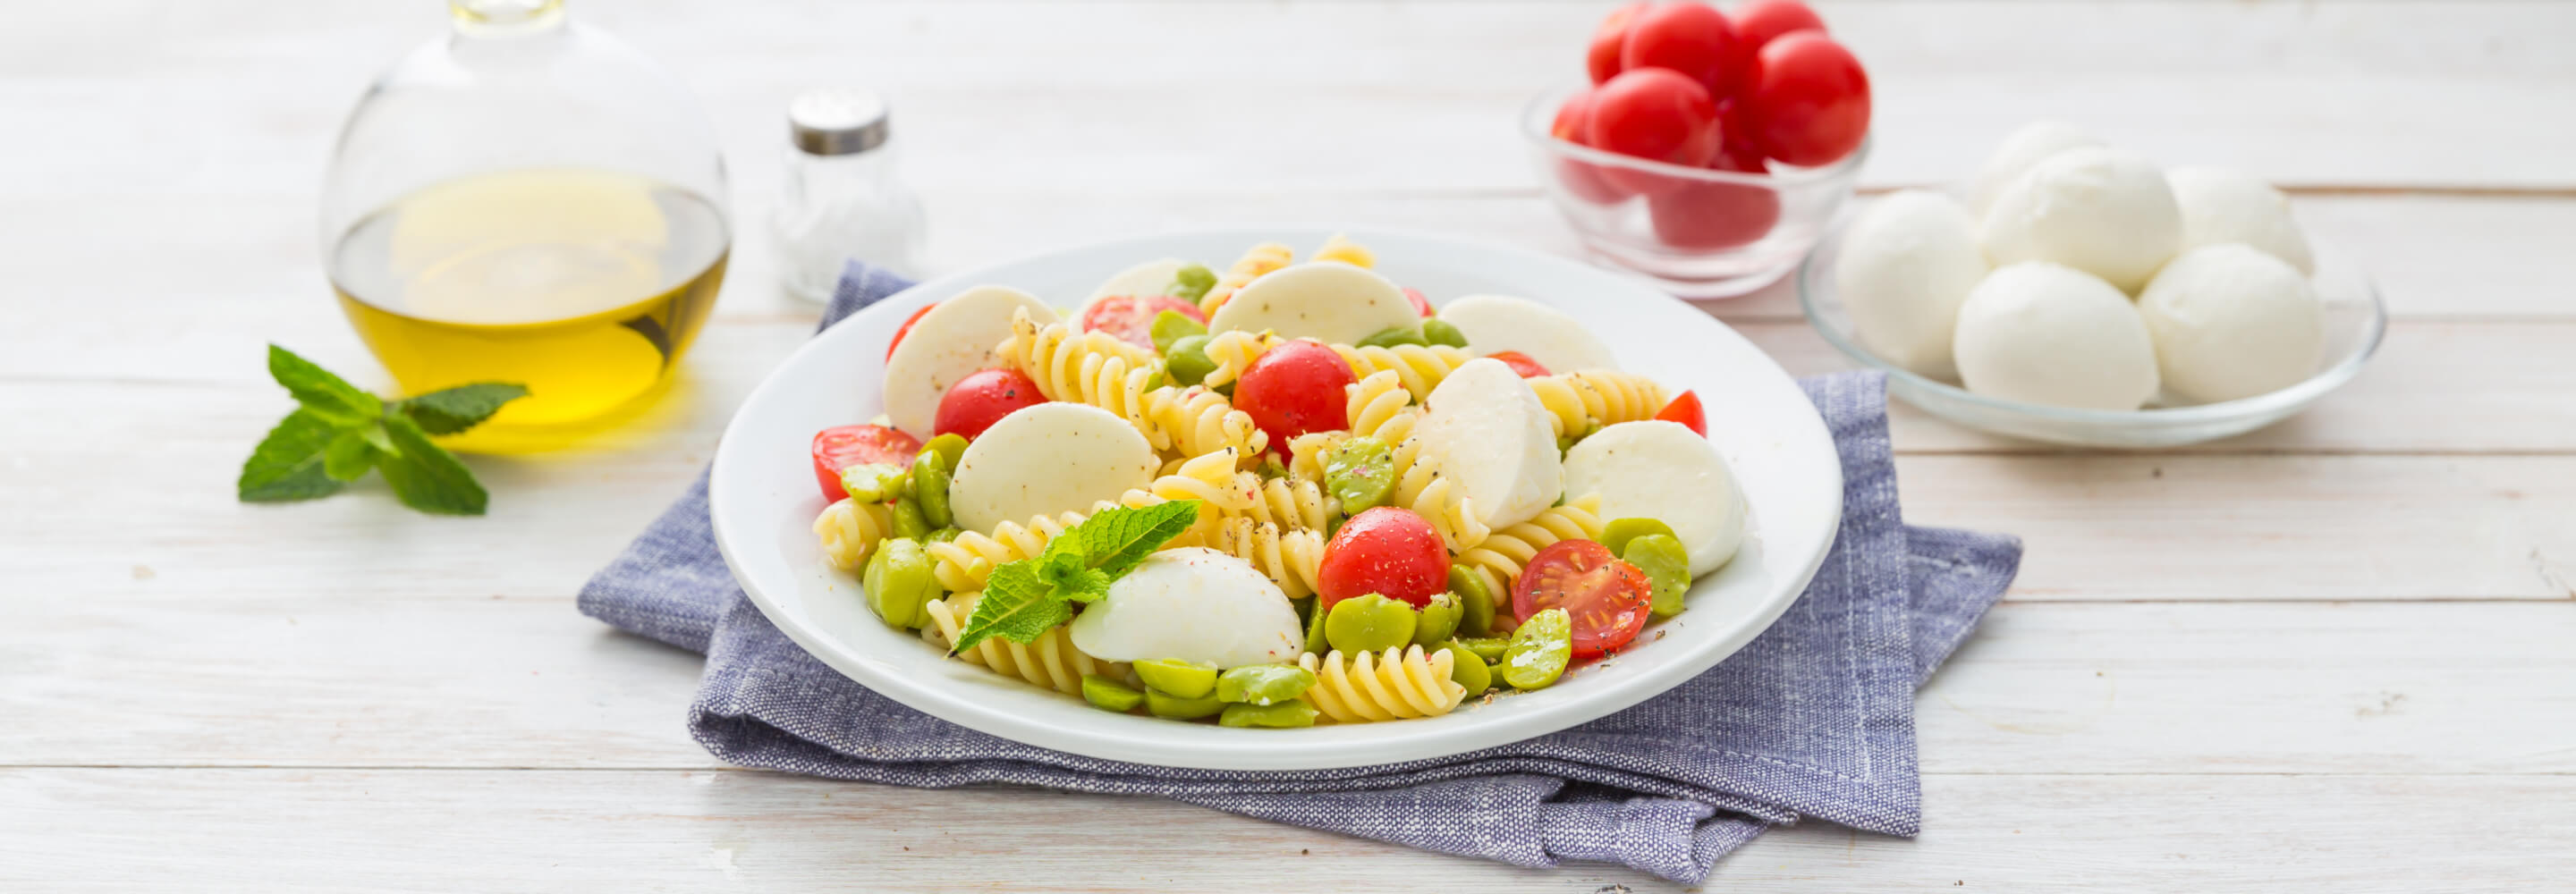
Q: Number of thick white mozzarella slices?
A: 8